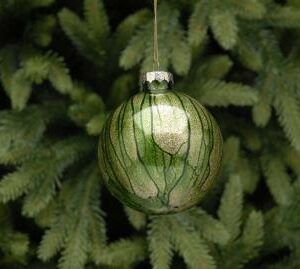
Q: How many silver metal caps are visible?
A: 1